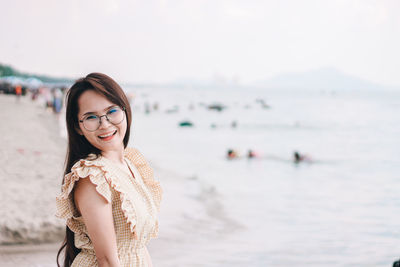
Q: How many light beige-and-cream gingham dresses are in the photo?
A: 1